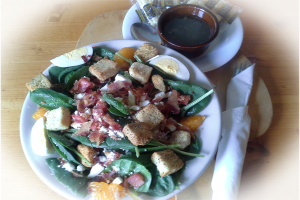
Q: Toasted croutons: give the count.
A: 11